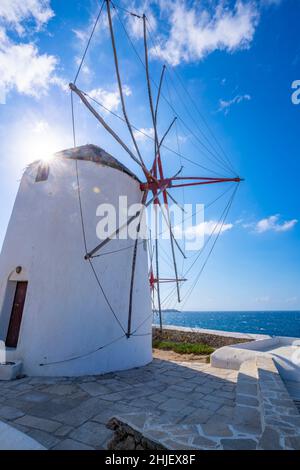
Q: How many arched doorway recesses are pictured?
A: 1